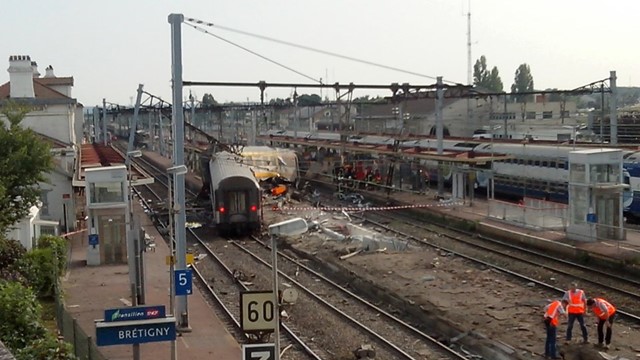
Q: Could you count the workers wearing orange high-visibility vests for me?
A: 3